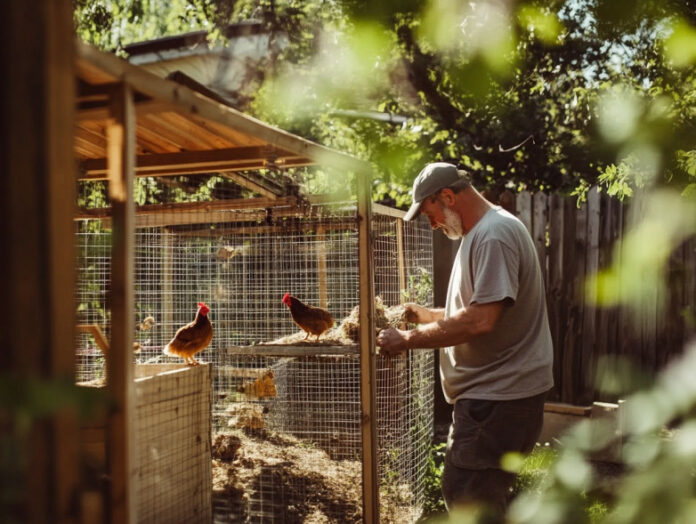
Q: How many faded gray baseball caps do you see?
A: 1